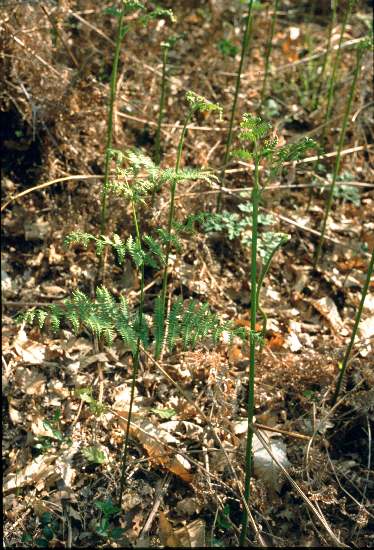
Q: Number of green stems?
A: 12